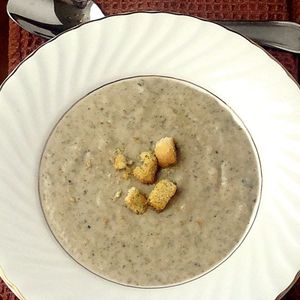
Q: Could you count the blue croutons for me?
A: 0